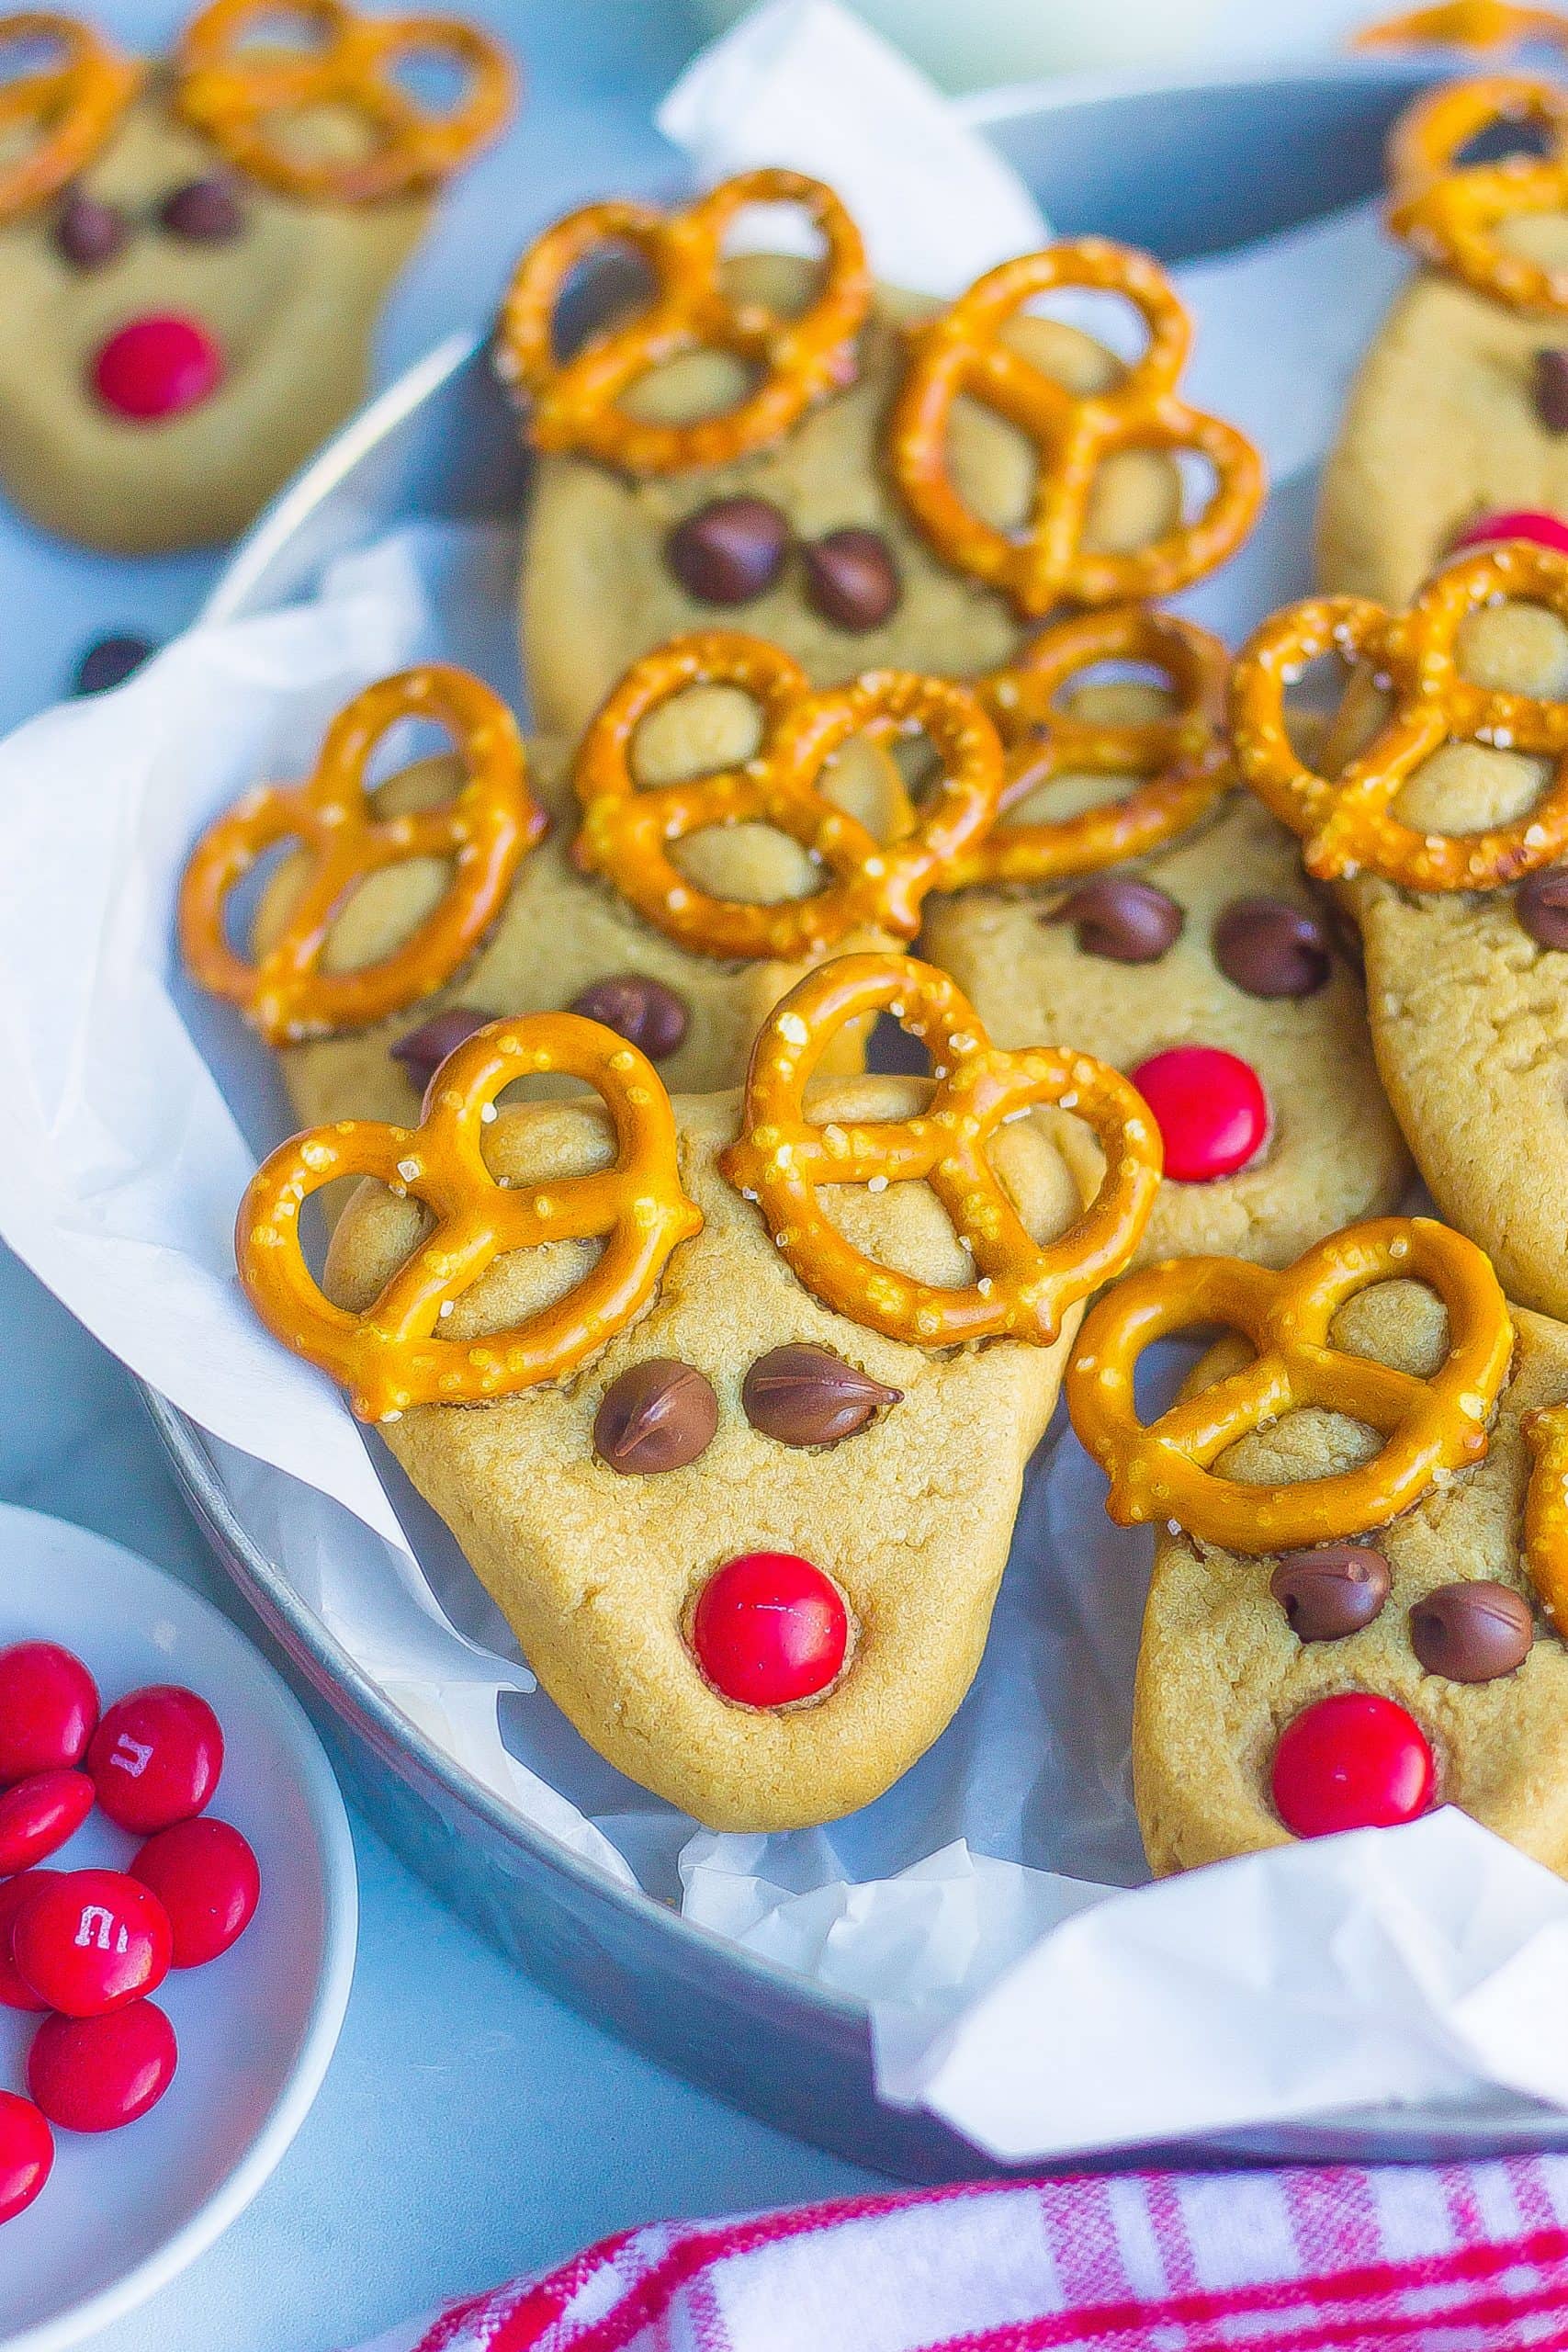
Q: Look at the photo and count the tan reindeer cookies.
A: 8